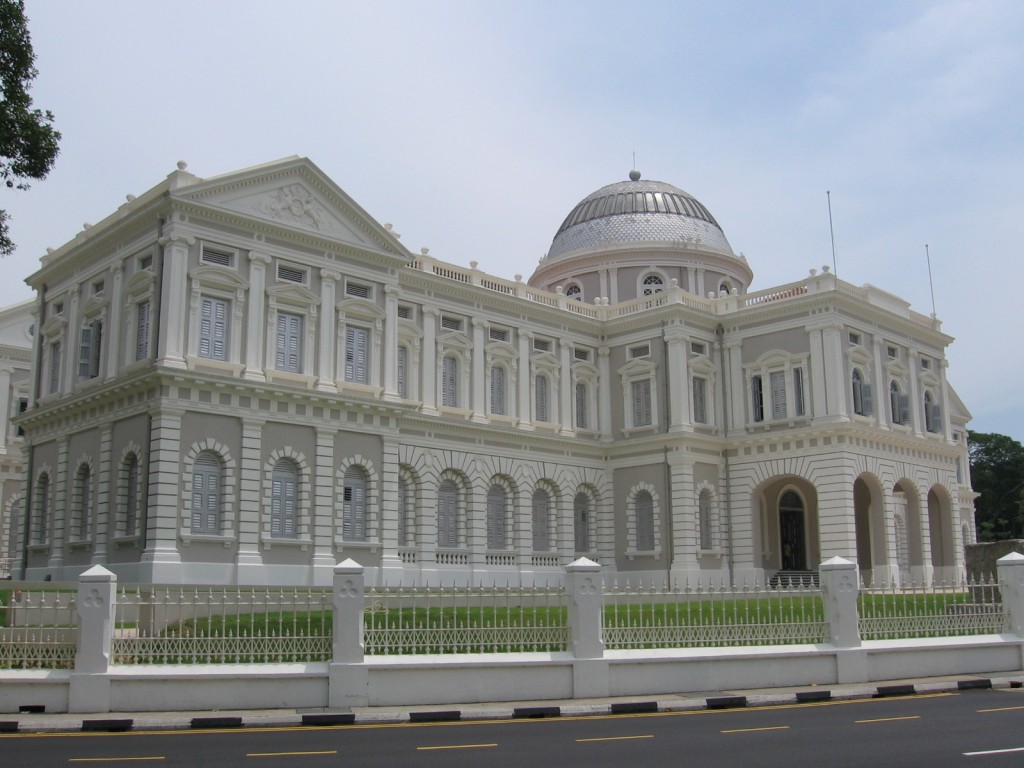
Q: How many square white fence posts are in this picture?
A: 5